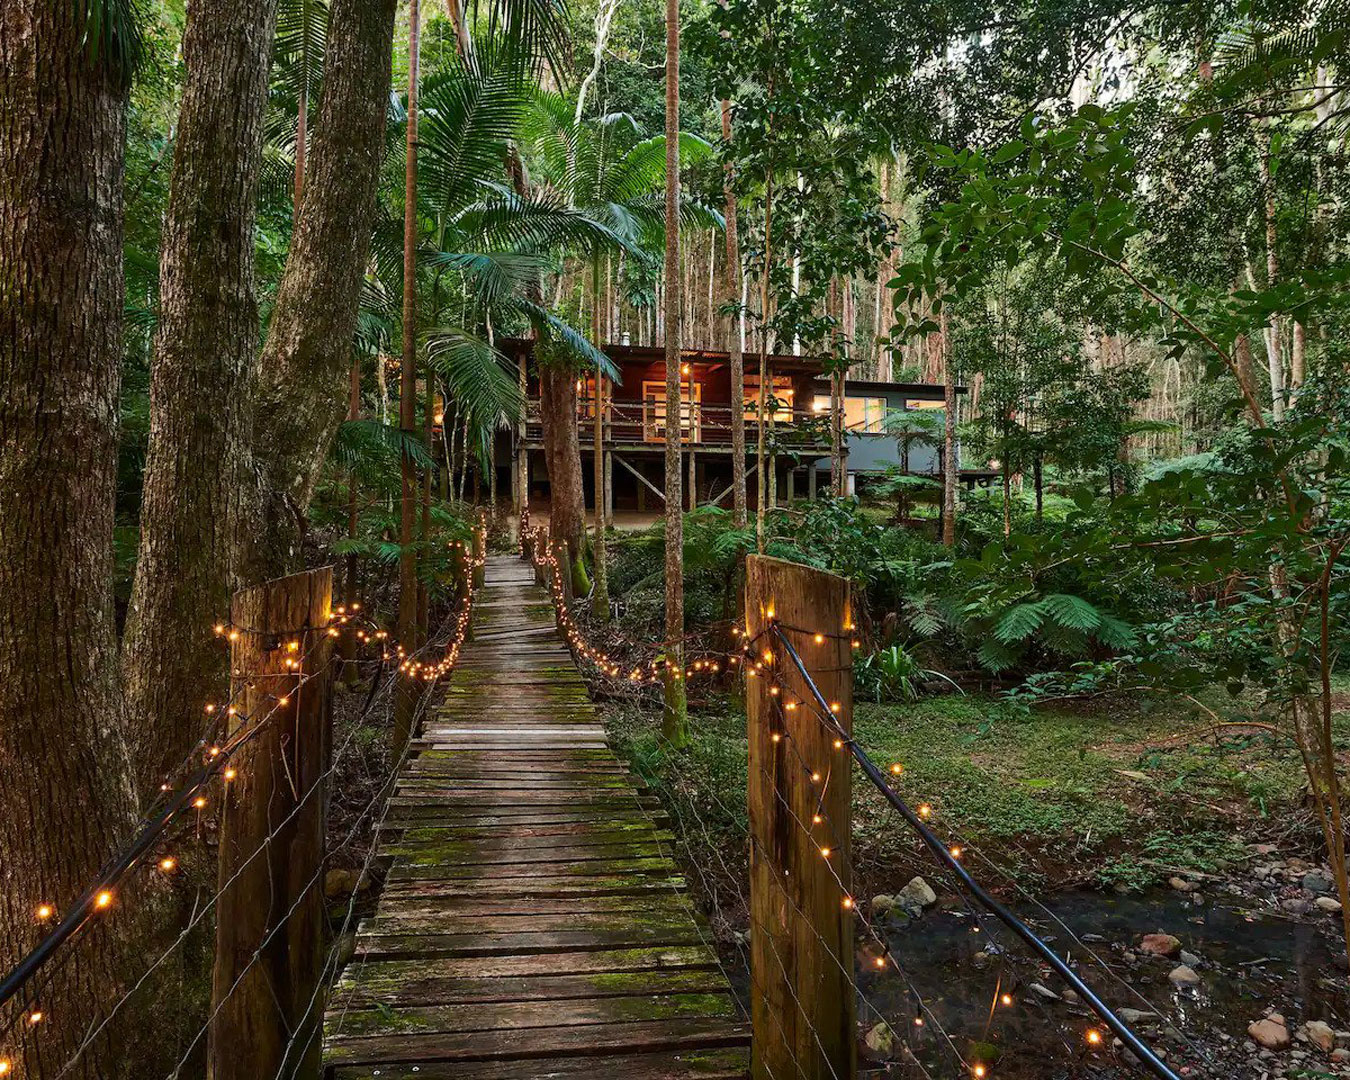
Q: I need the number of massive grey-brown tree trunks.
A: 3